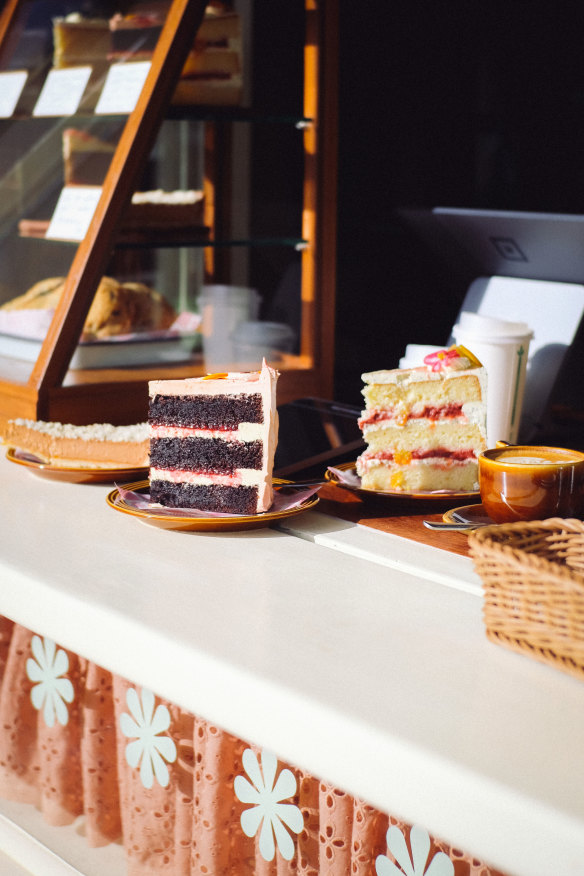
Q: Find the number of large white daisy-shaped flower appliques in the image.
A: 4